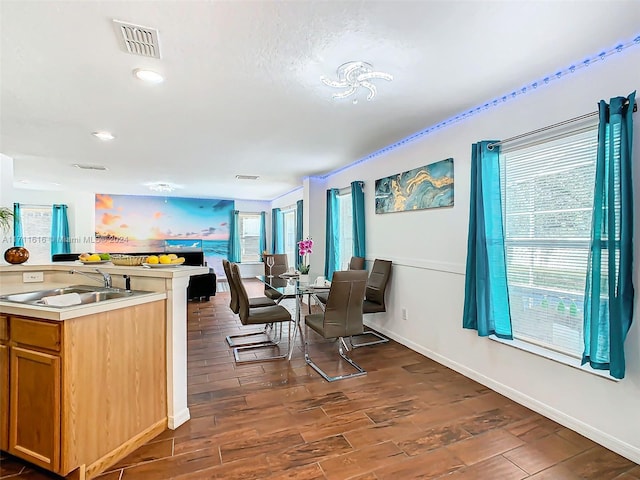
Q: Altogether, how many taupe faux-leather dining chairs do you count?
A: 6